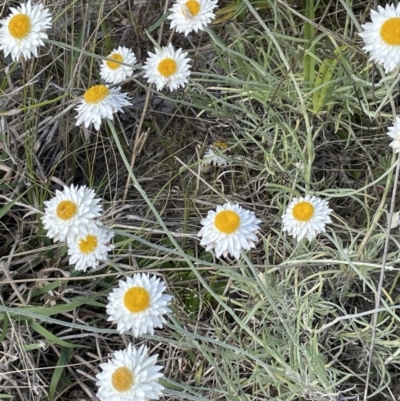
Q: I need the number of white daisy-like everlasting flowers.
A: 14